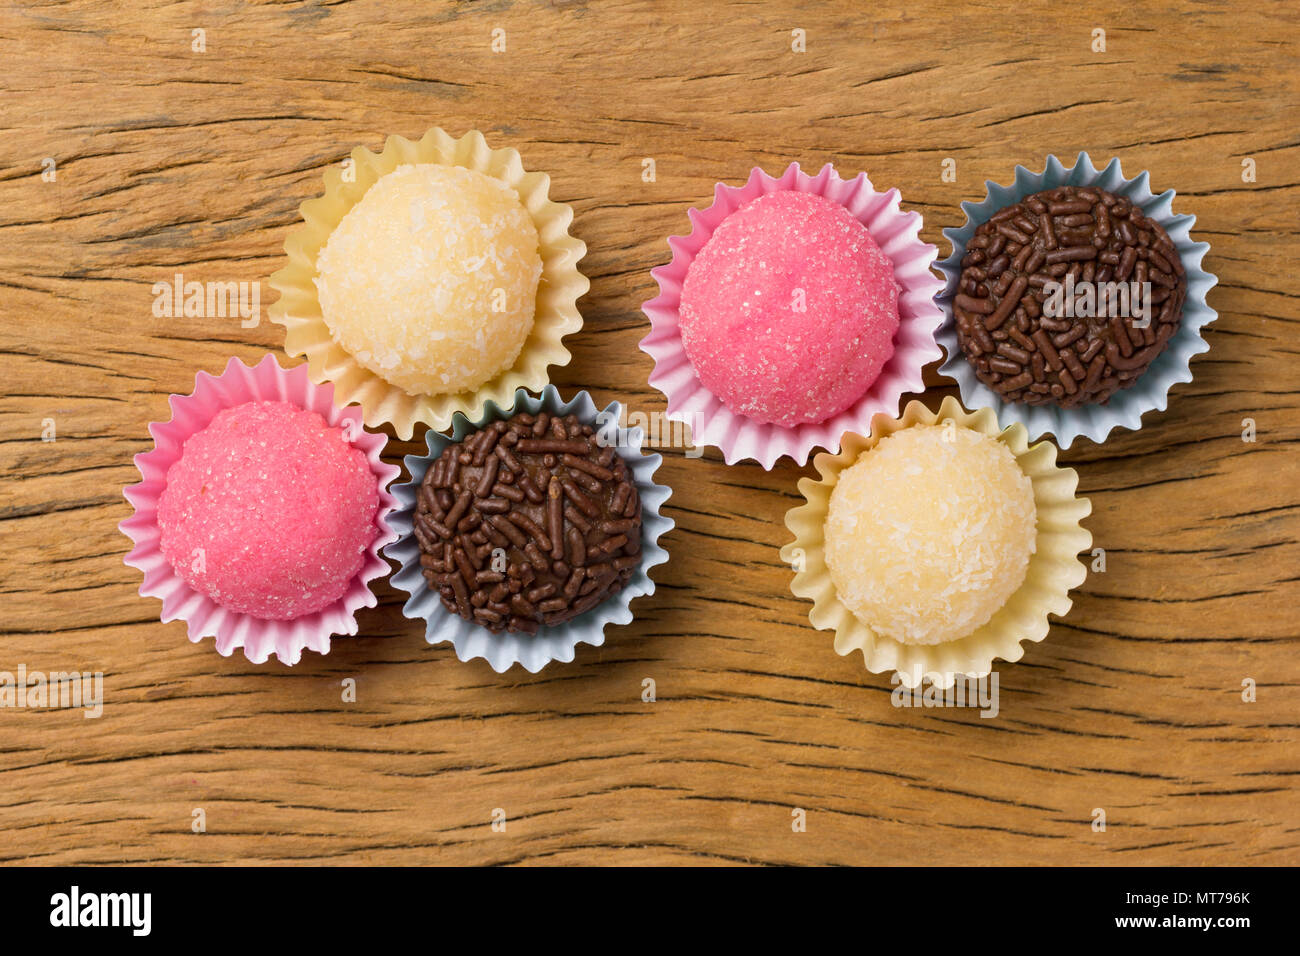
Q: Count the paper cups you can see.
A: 6